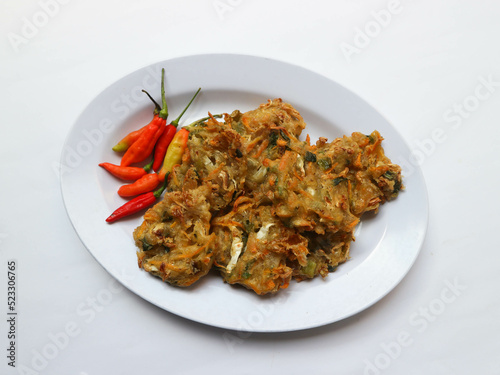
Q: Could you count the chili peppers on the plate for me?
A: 7